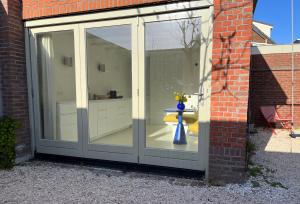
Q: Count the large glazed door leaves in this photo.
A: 3